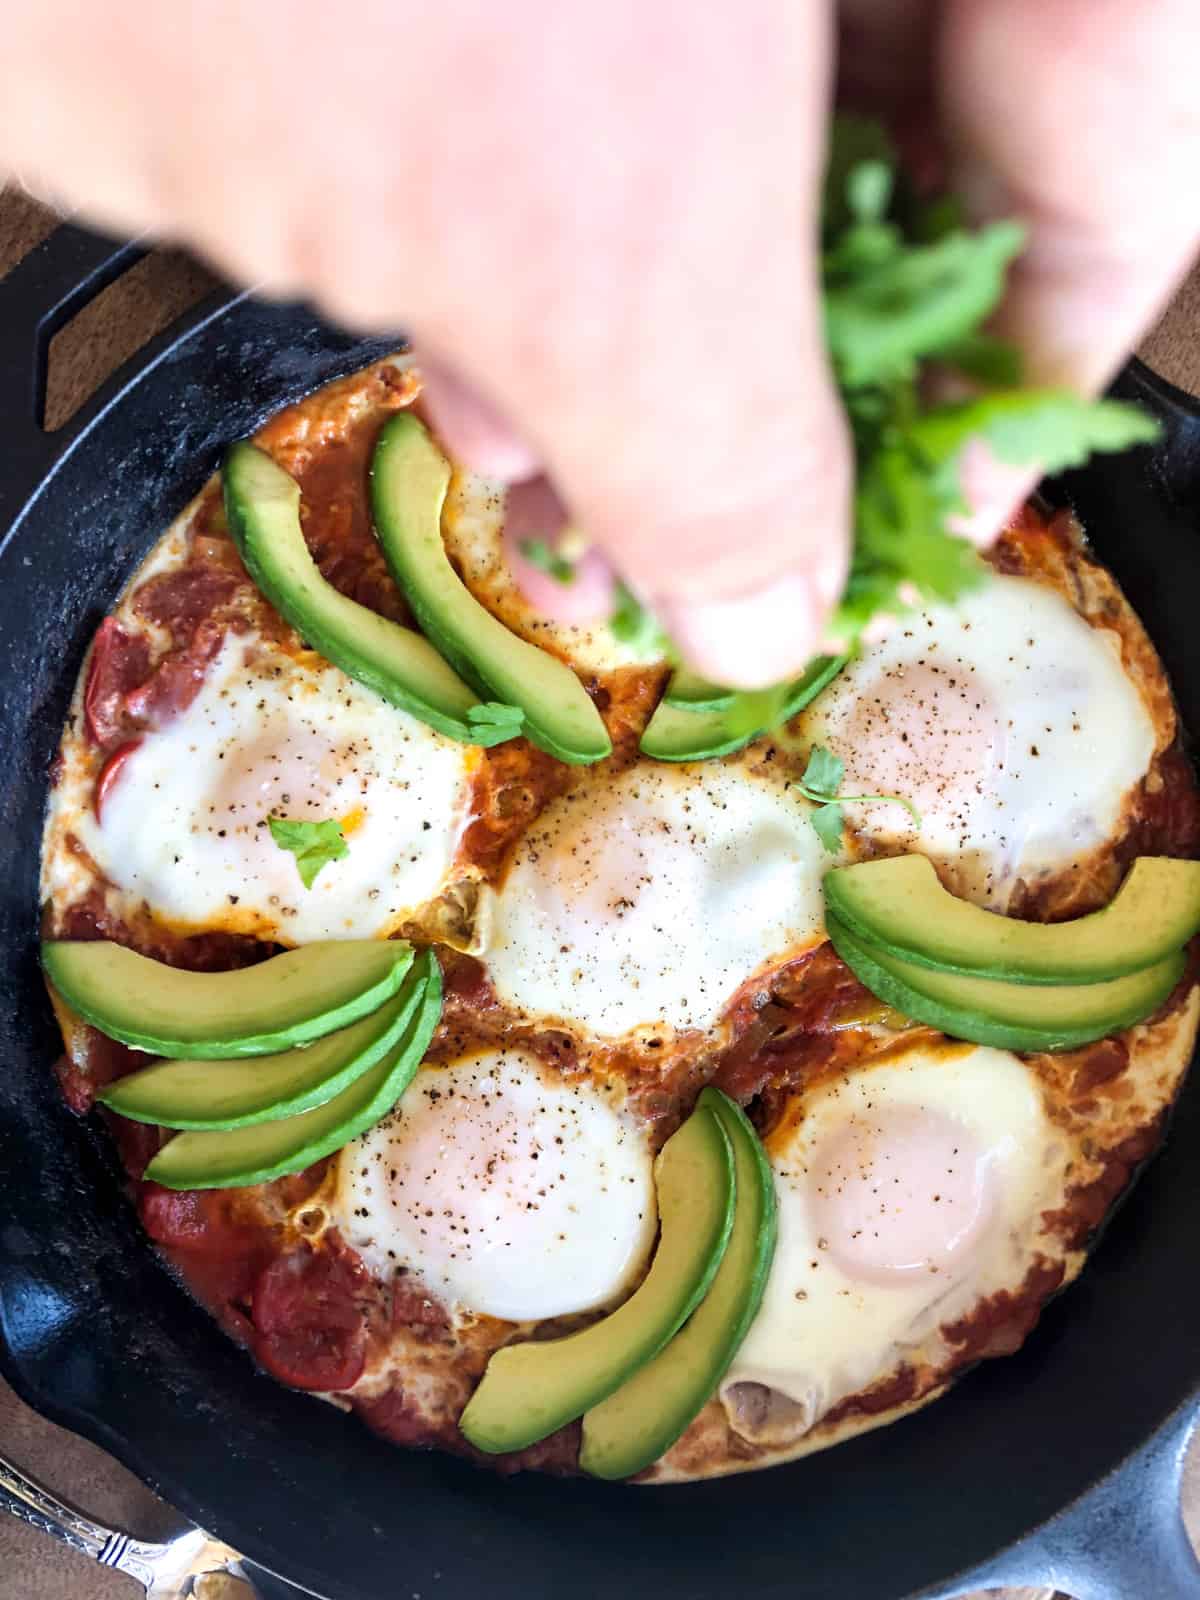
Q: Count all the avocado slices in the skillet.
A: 11